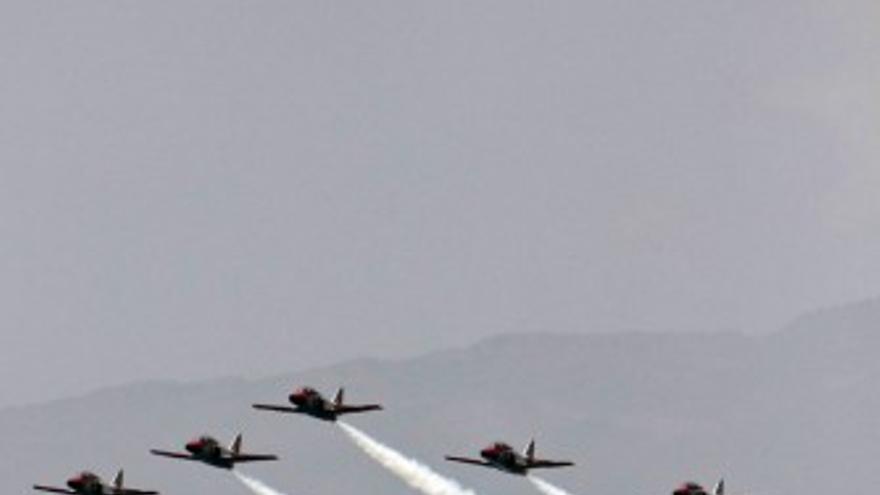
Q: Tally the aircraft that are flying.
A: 5